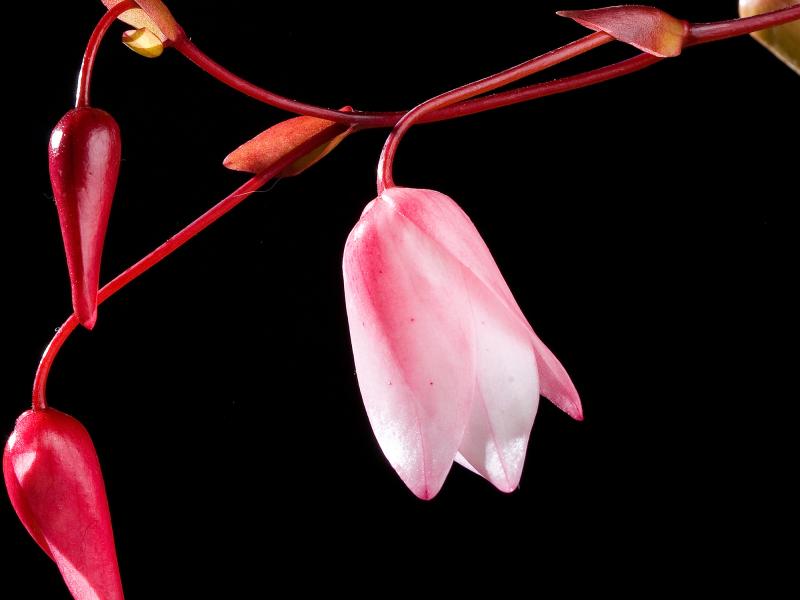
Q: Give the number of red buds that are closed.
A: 2